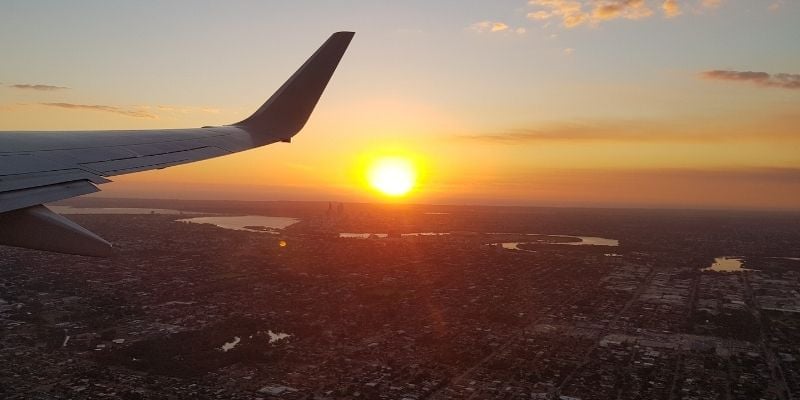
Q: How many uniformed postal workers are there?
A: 0